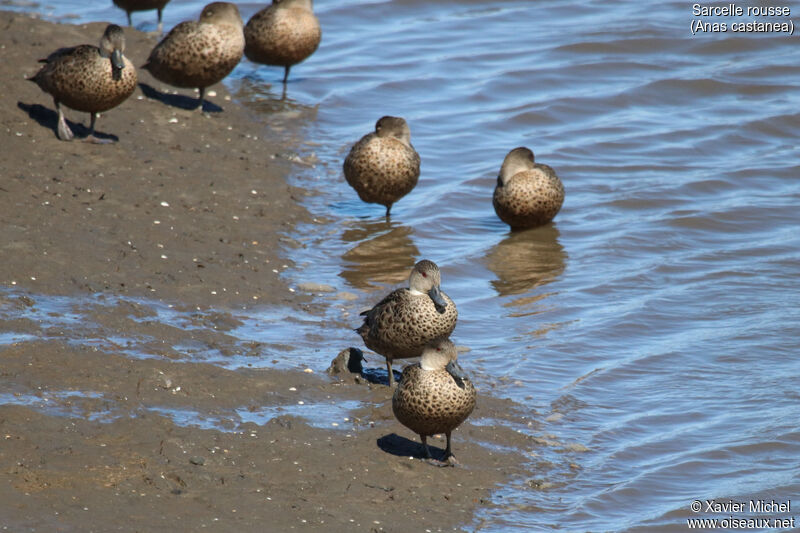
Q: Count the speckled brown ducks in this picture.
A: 8